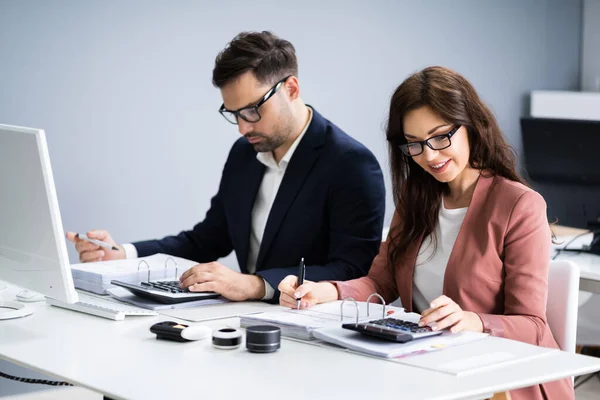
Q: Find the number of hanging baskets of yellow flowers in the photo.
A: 0